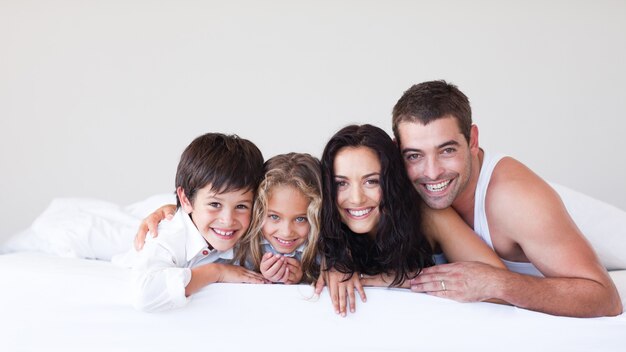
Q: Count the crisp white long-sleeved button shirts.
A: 1